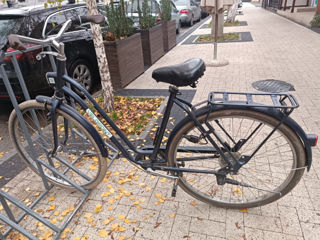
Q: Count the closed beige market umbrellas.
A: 1